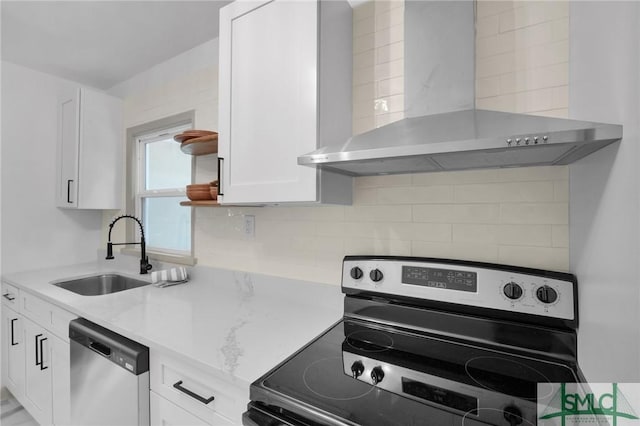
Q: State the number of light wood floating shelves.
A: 2